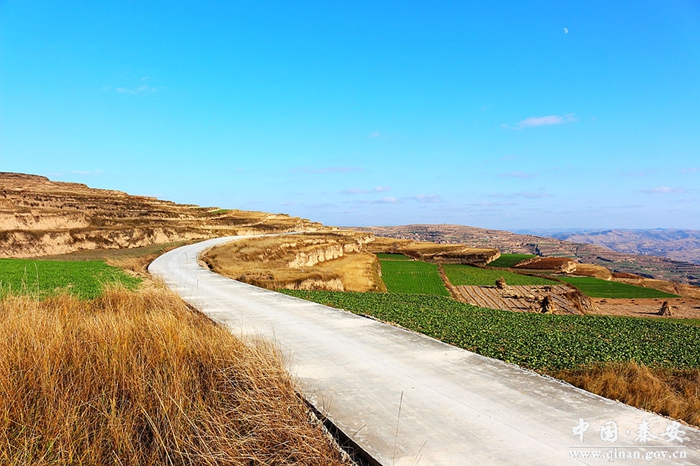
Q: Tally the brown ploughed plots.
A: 2